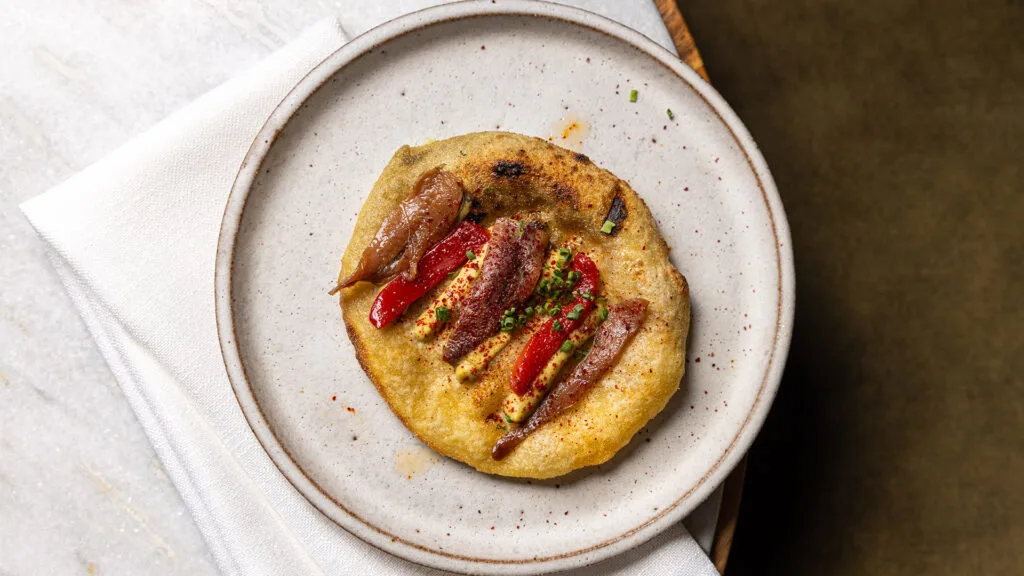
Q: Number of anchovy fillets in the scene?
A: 3